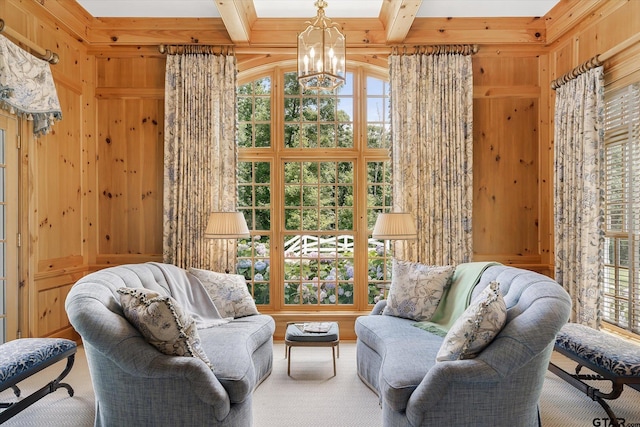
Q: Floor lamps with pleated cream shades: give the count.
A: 2